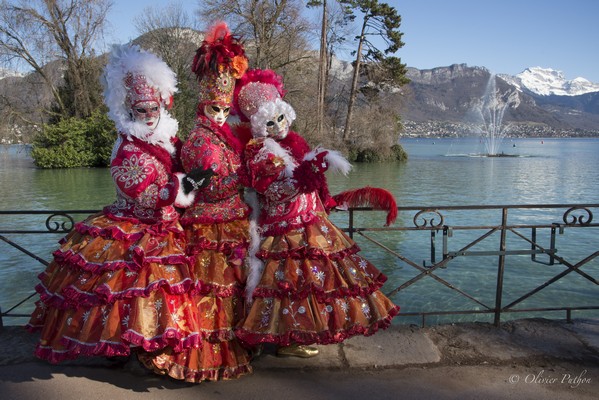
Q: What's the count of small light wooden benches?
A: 0